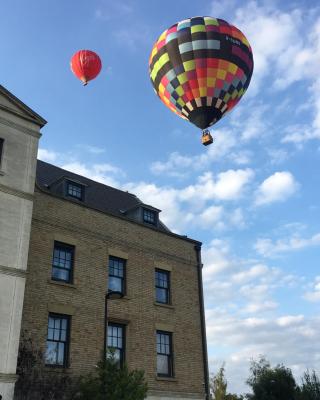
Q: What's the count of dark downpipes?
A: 1